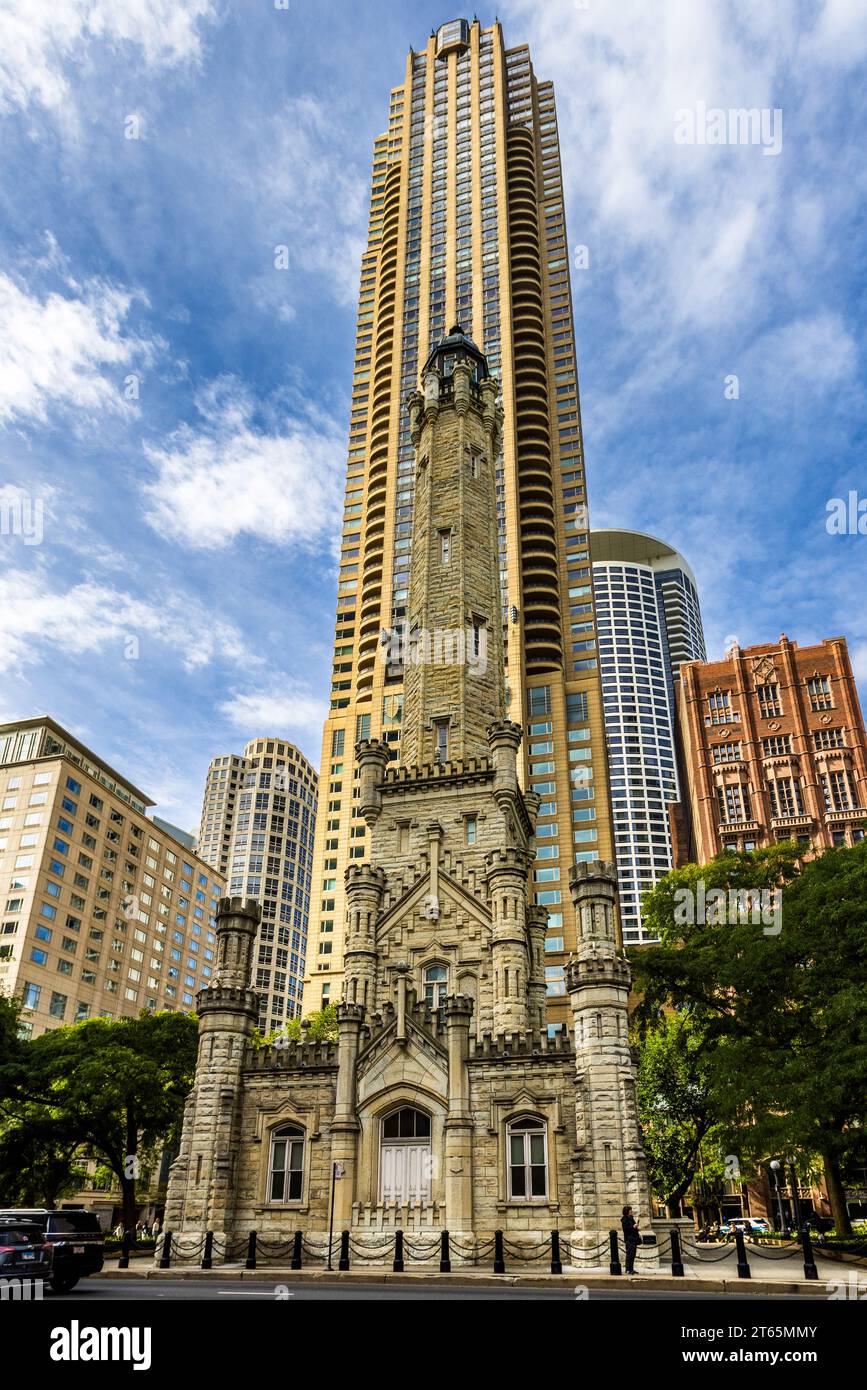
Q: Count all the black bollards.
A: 14